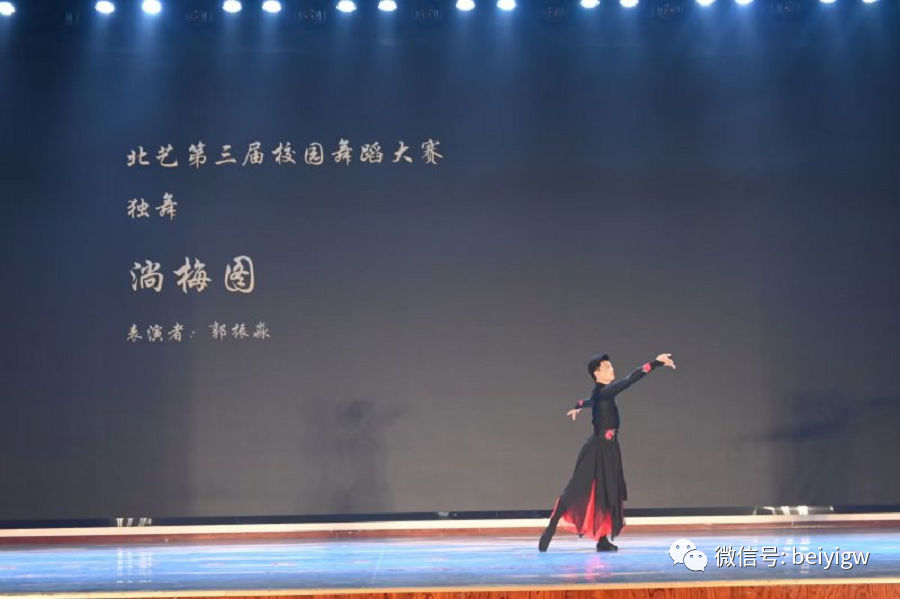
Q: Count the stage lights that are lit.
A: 15